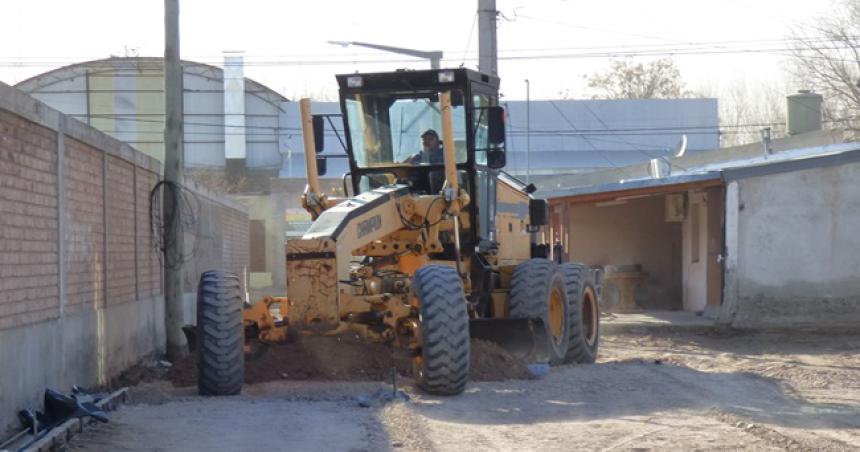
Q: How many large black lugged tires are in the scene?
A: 4